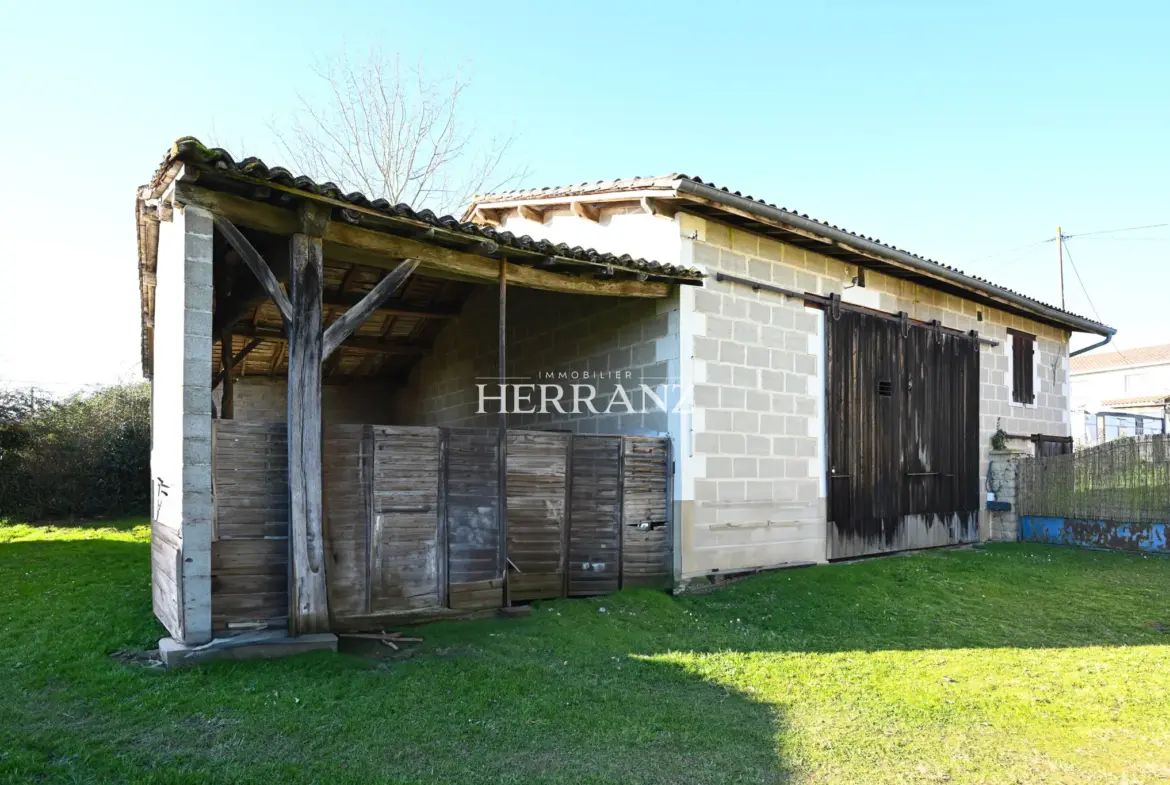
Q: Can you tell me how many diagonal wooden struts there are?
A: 2